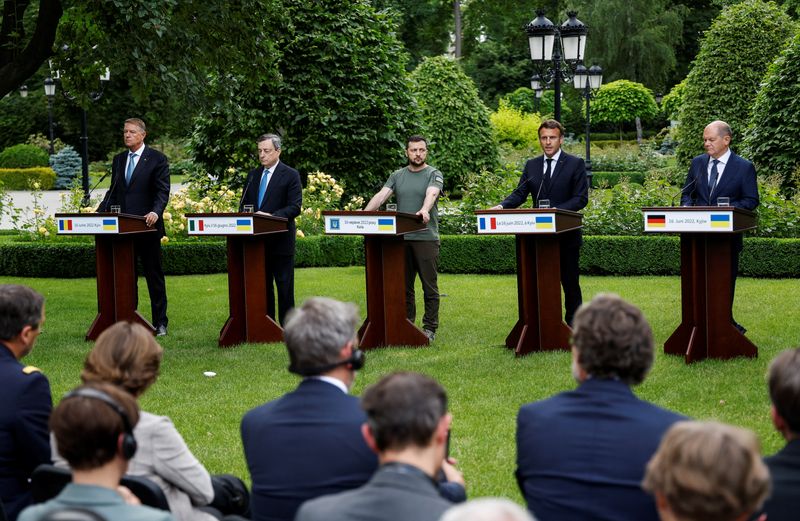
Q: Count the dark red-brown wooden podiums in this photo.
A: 5